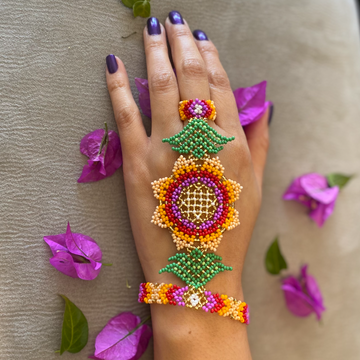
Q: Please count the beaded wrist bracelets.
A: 1